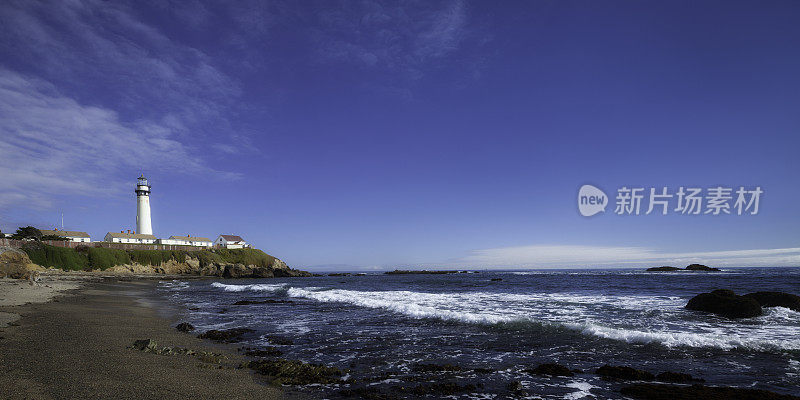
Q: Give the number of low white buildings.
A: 4